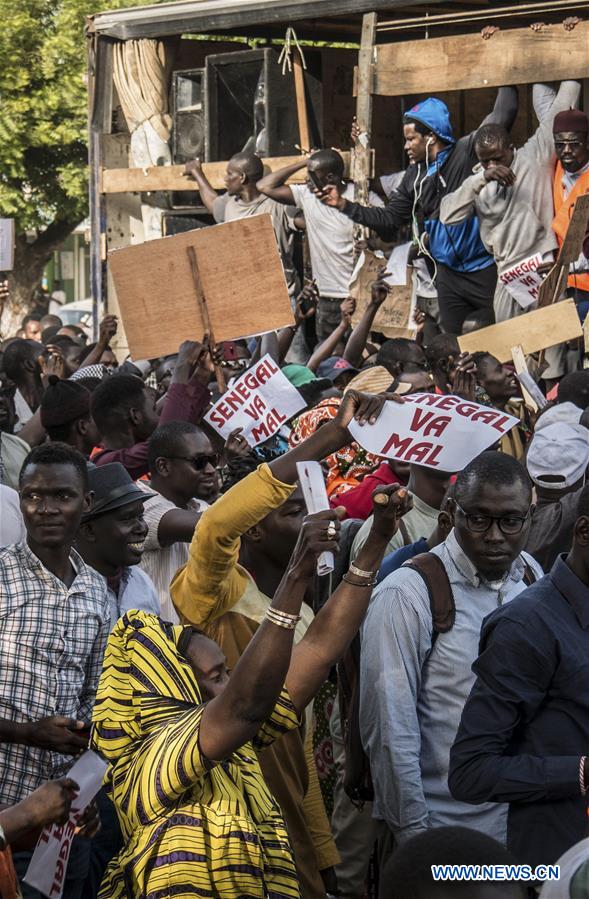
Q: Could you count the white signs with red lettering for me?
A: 4